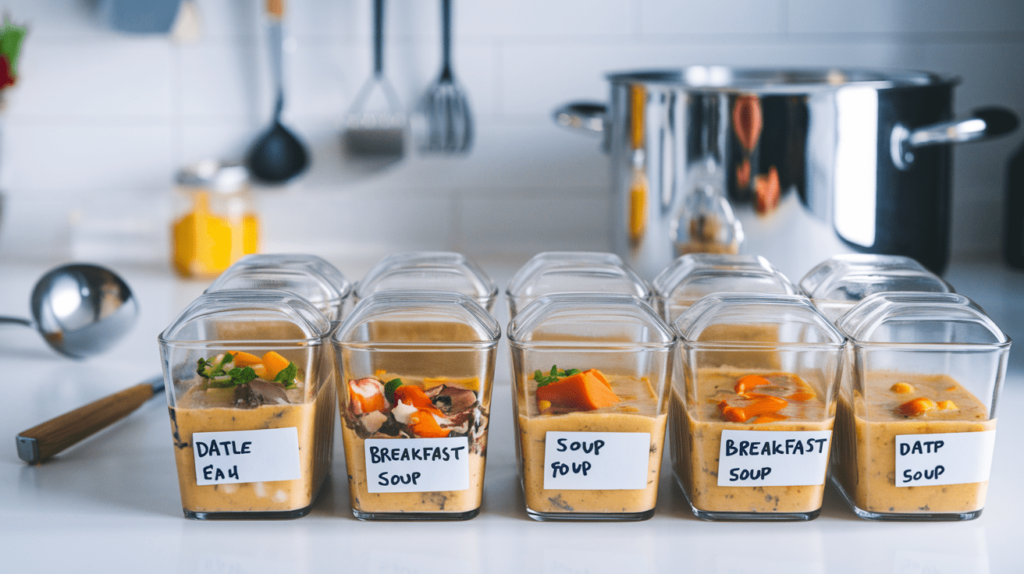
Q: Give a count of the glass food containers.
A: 10